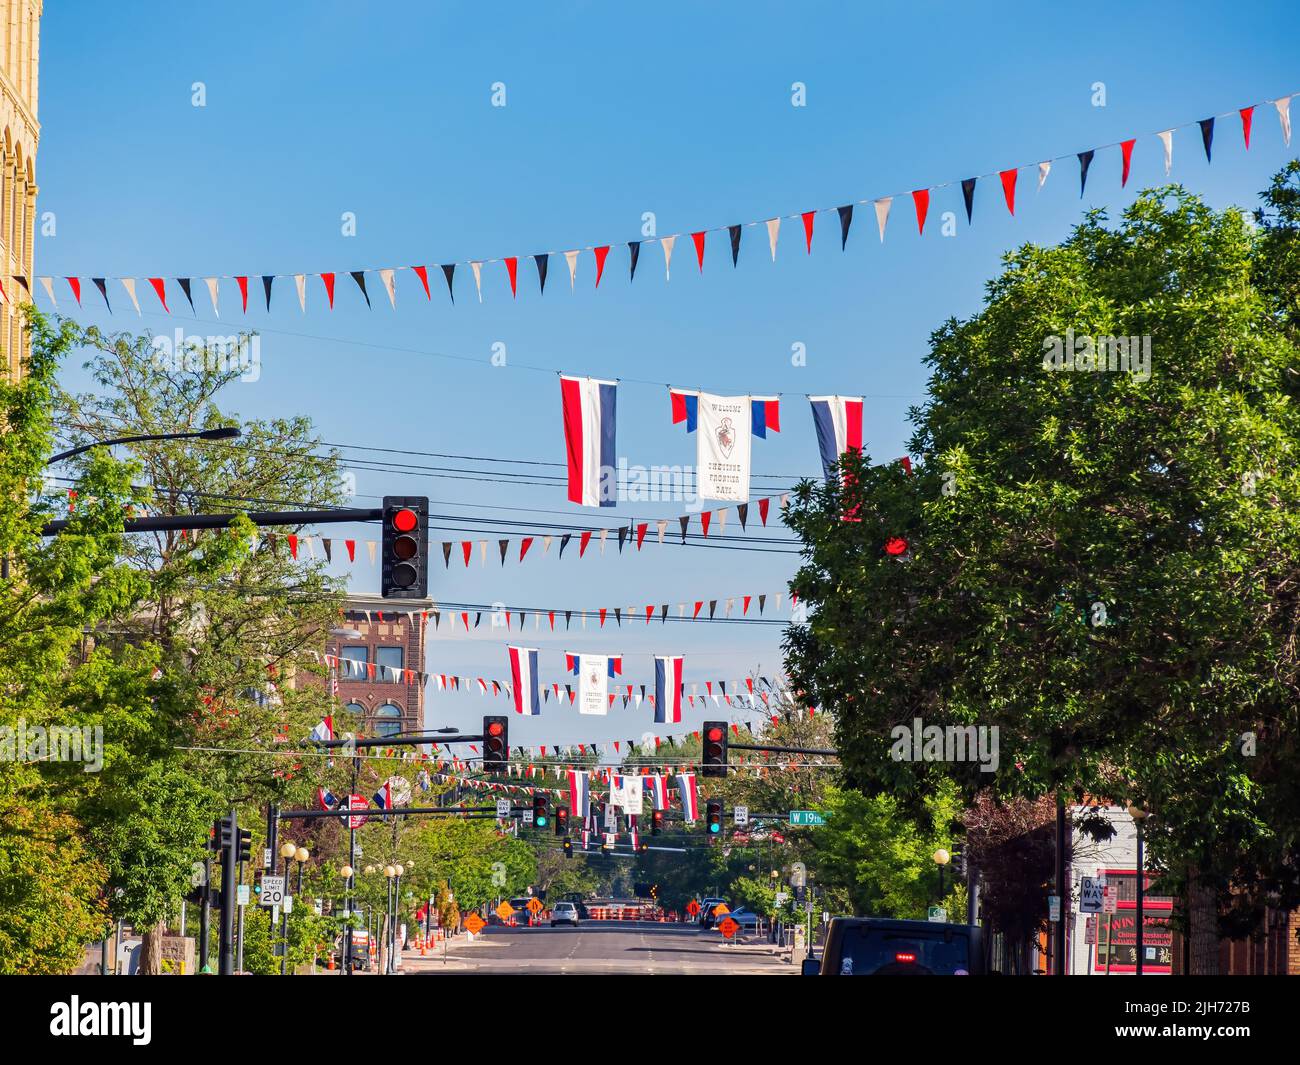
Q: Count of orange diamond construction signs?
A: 6